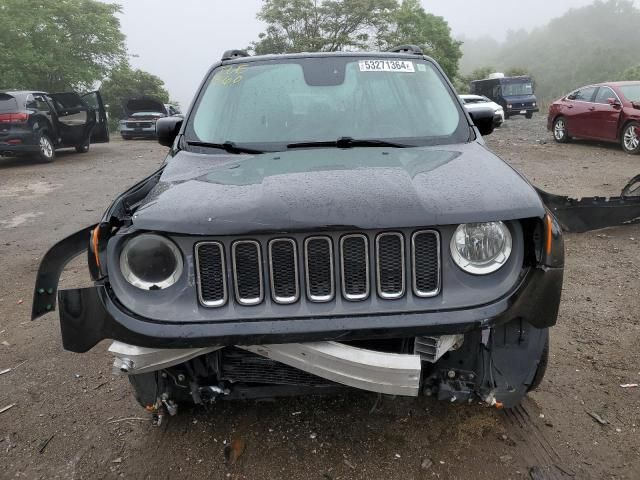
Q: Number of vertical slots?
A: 7